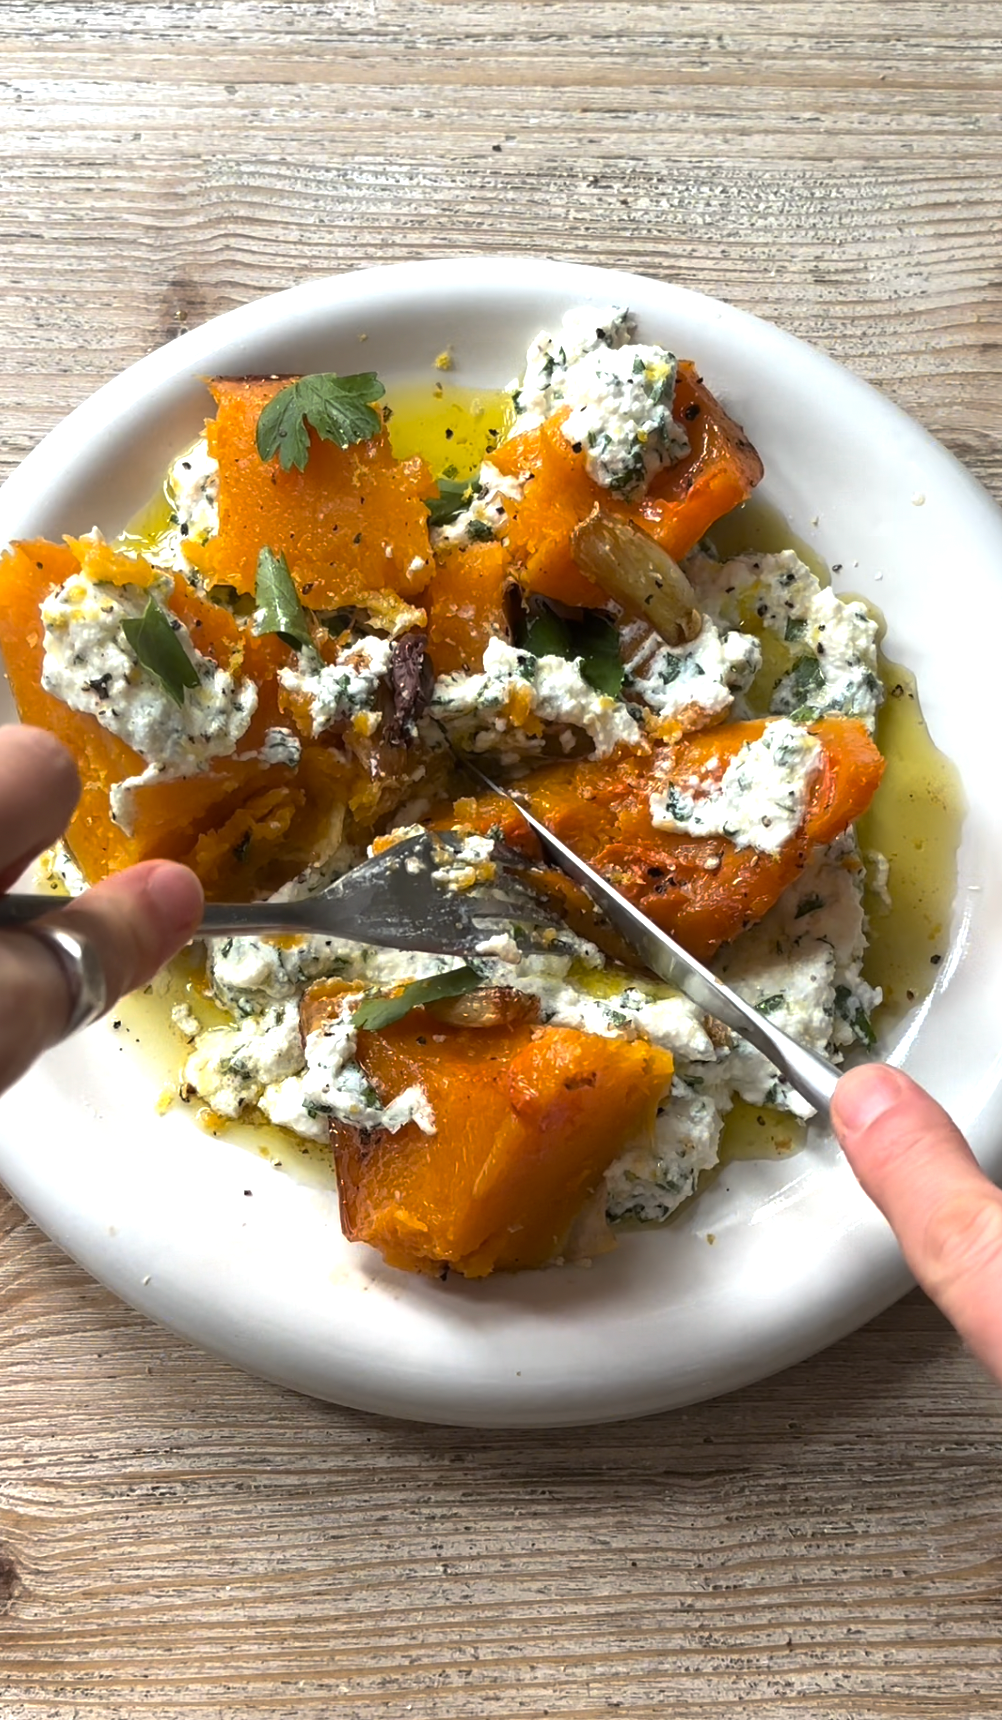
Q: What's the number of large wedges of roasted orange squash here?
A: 5